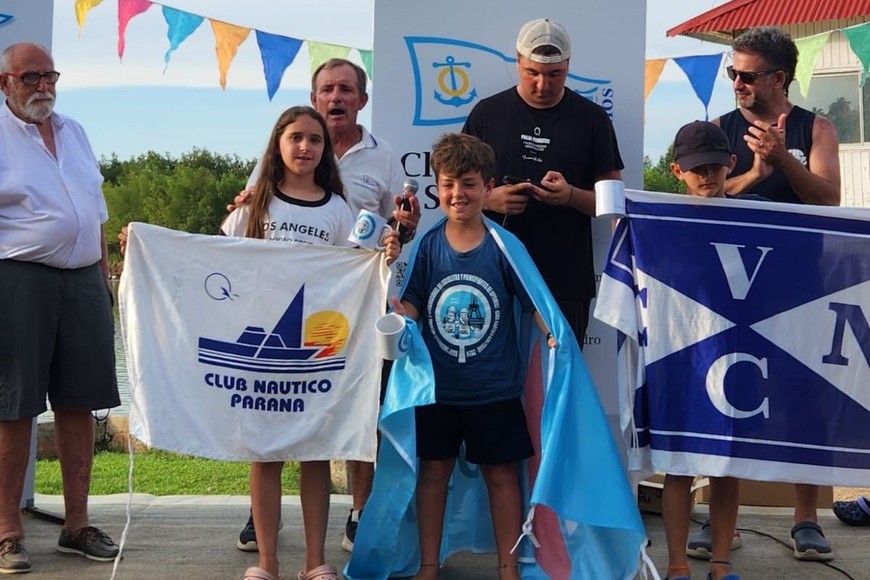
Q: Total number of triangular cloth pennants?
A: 11